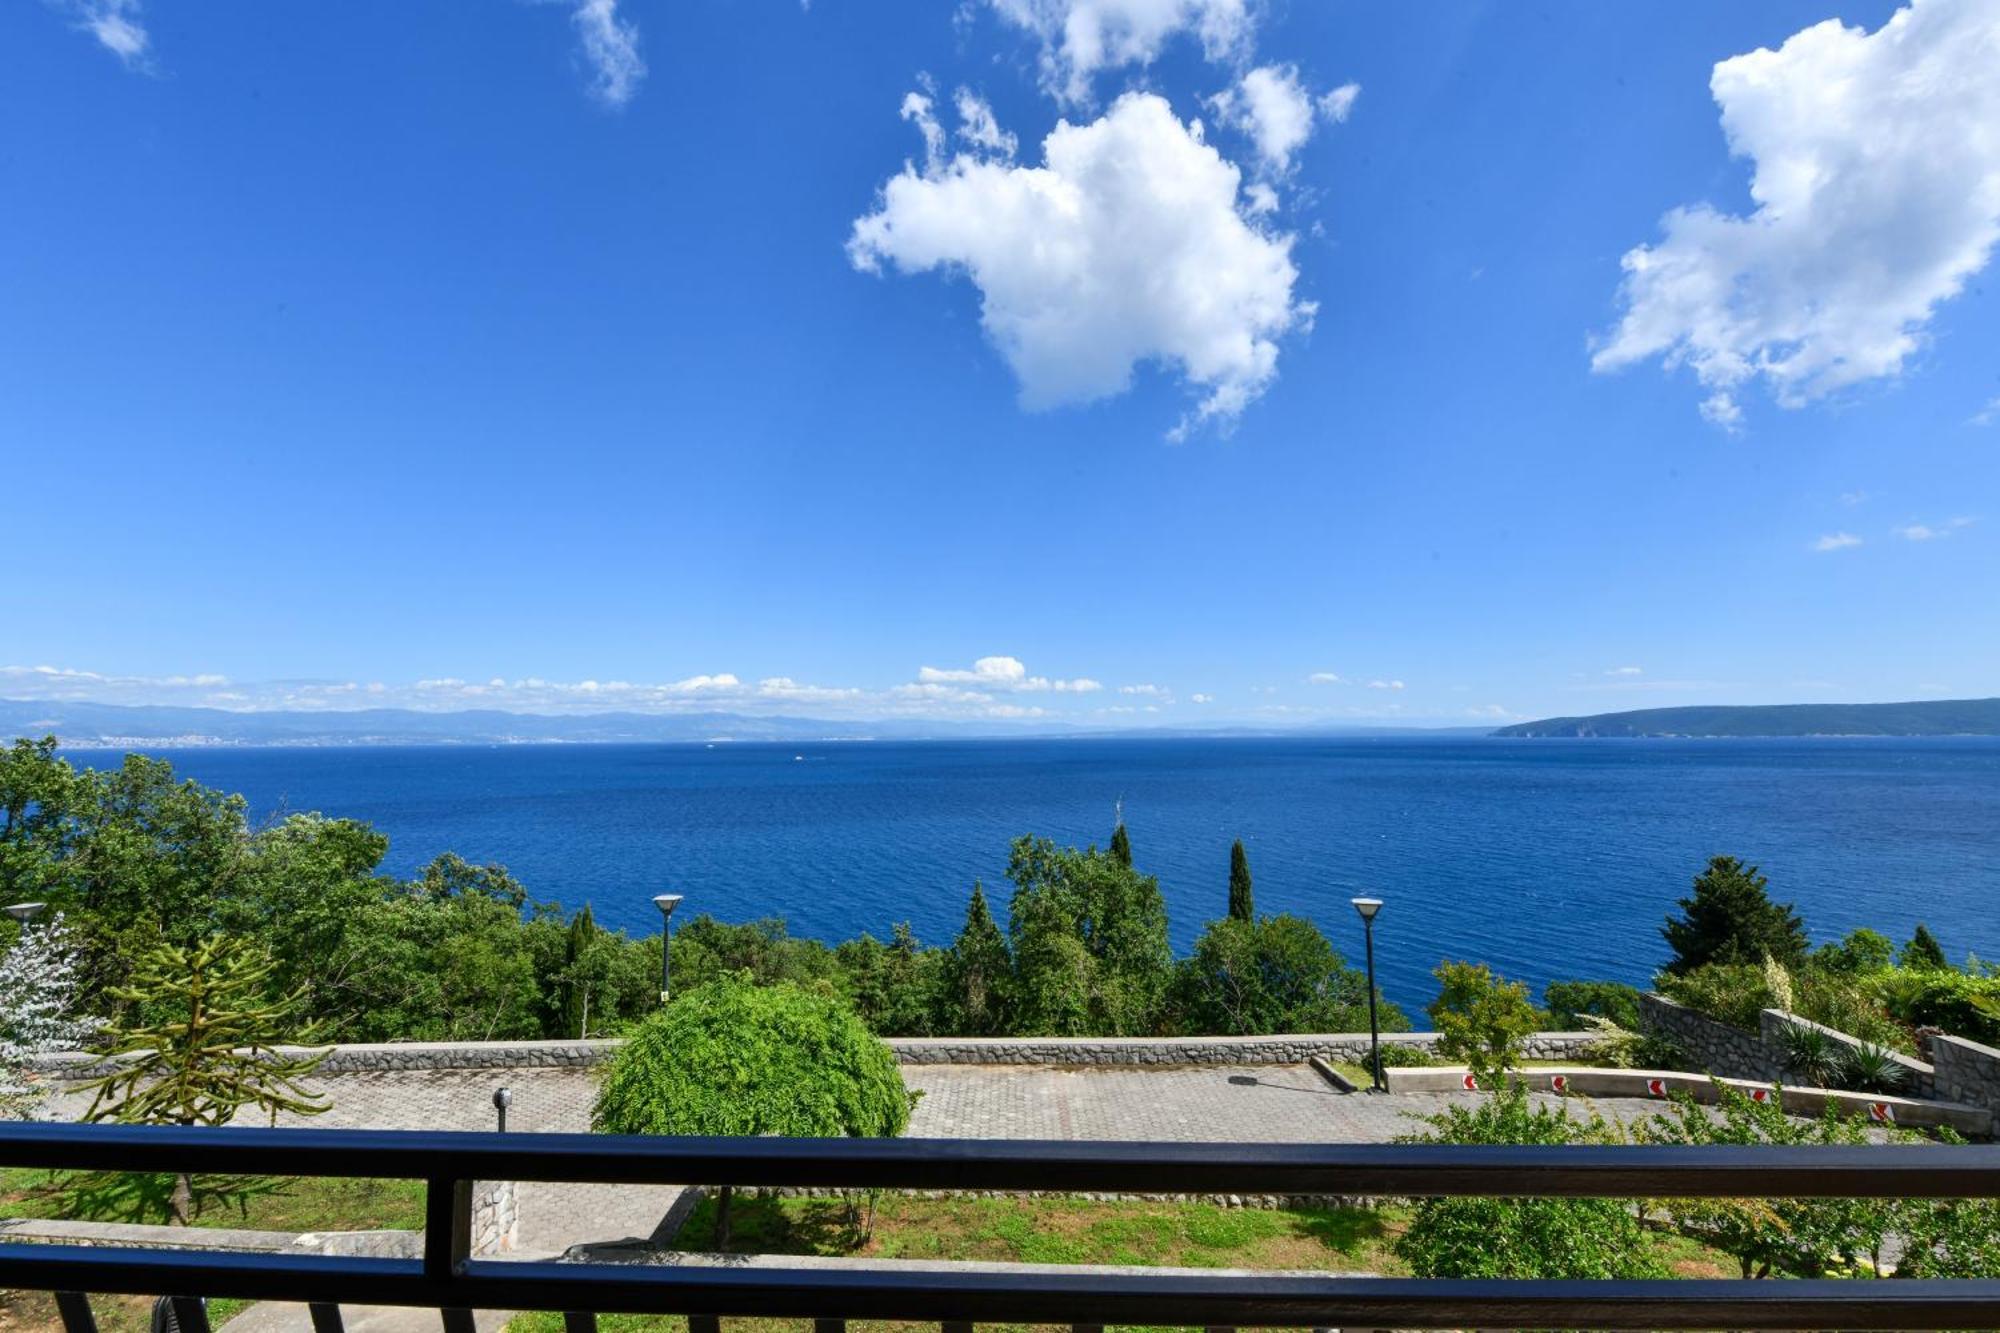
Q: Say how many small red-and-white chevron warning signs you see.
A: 5